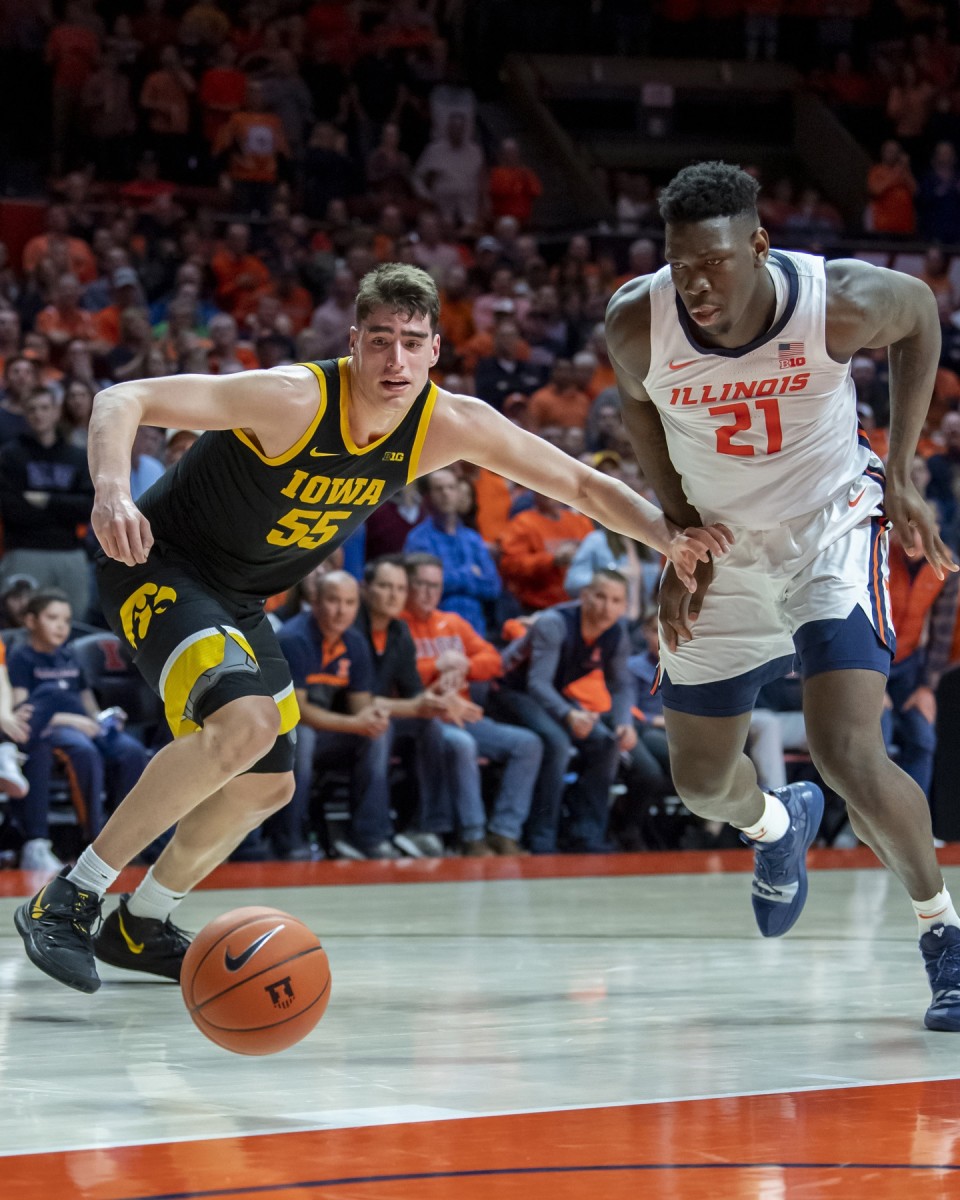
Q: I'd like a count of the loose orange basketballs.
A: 1